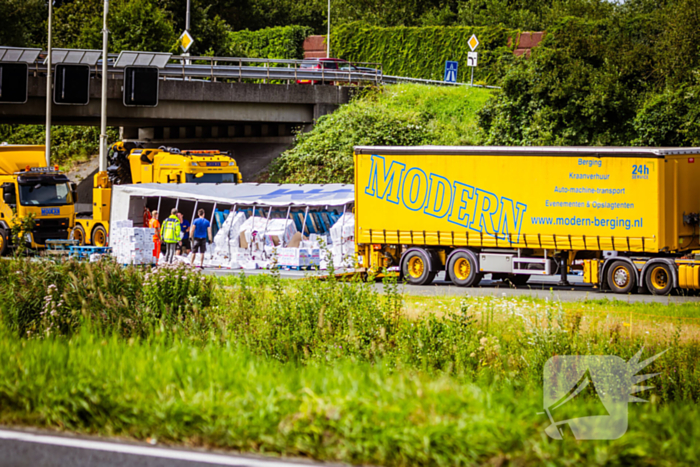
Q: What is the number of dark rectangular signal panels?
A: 3